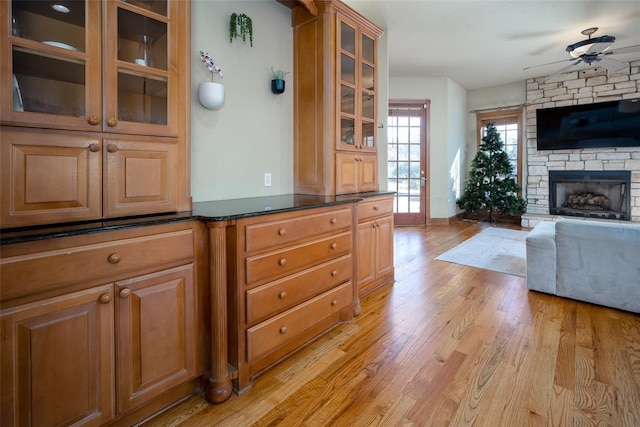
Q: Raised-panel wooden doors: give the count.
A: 8